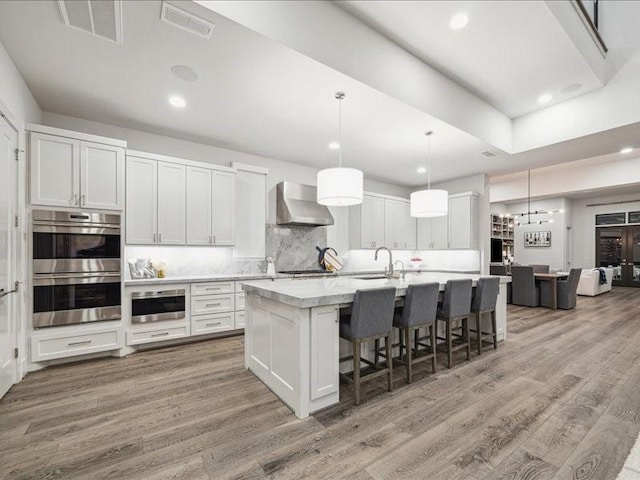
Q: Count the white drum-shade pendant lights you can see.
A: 2